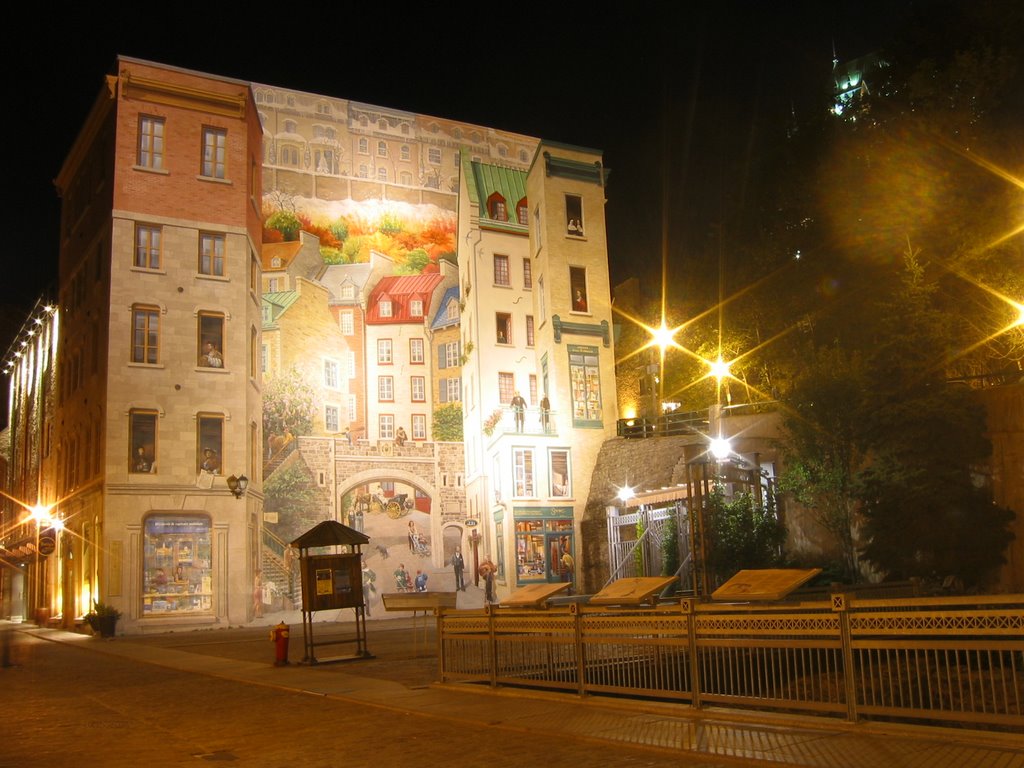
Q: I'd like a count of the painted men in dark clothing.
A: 3